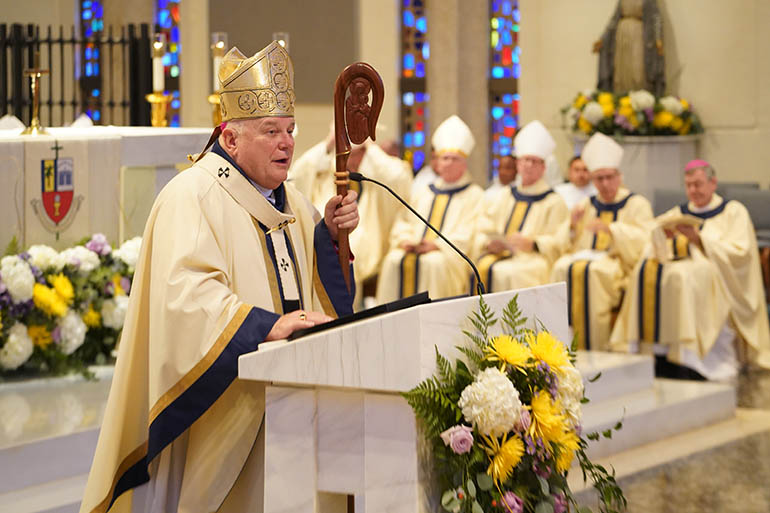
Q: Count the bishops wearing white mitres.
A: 3